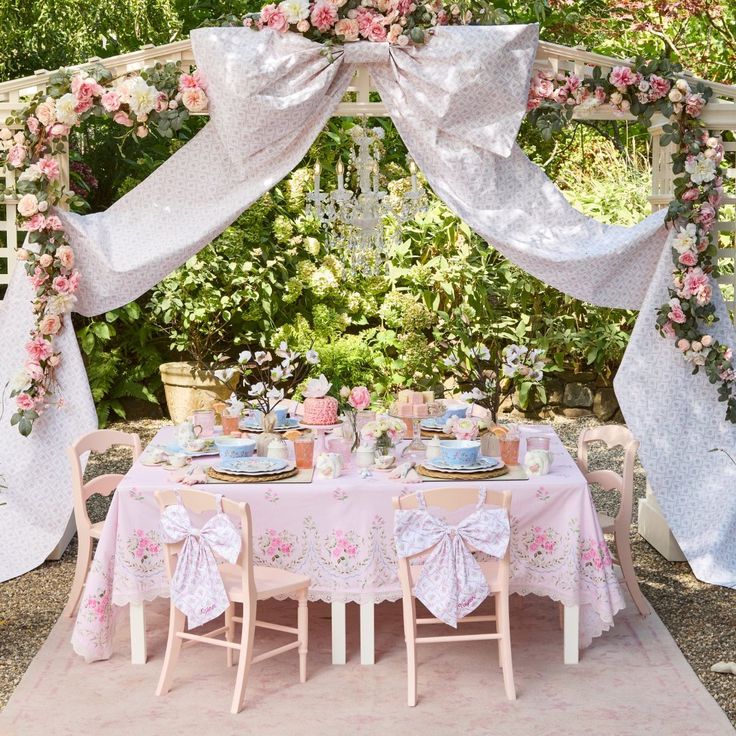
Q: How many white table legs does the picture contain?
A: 4